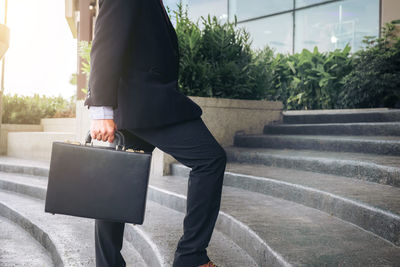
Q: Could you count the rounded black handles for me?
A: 1